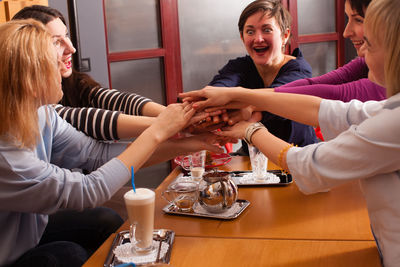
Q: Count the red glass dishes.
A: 1